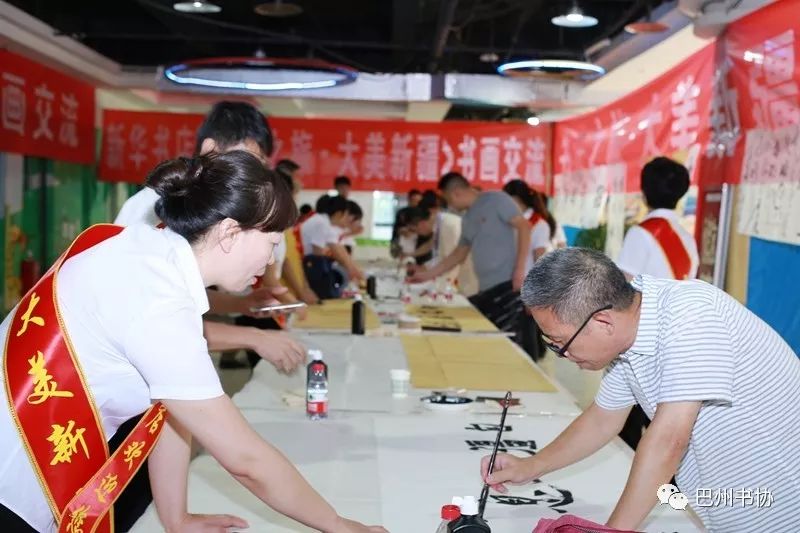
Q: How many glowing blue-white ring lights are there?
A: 2